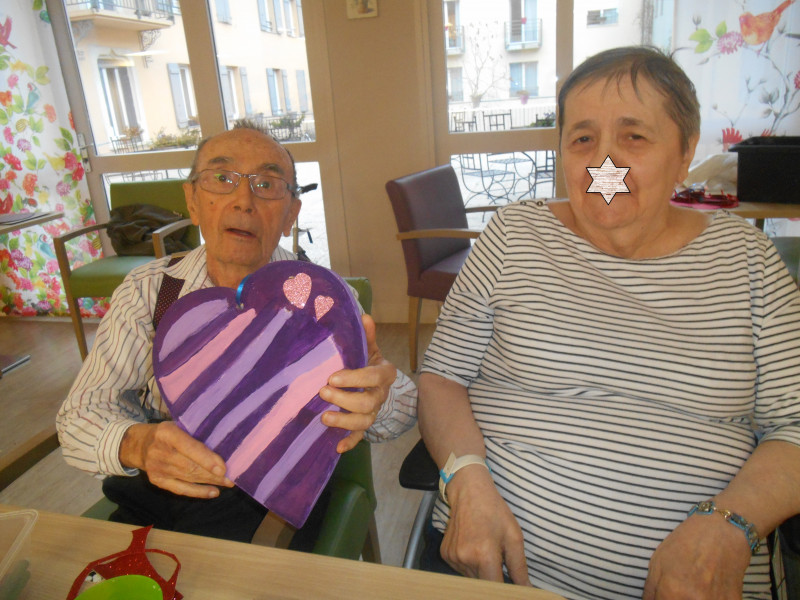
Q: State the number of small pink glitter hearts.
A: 2